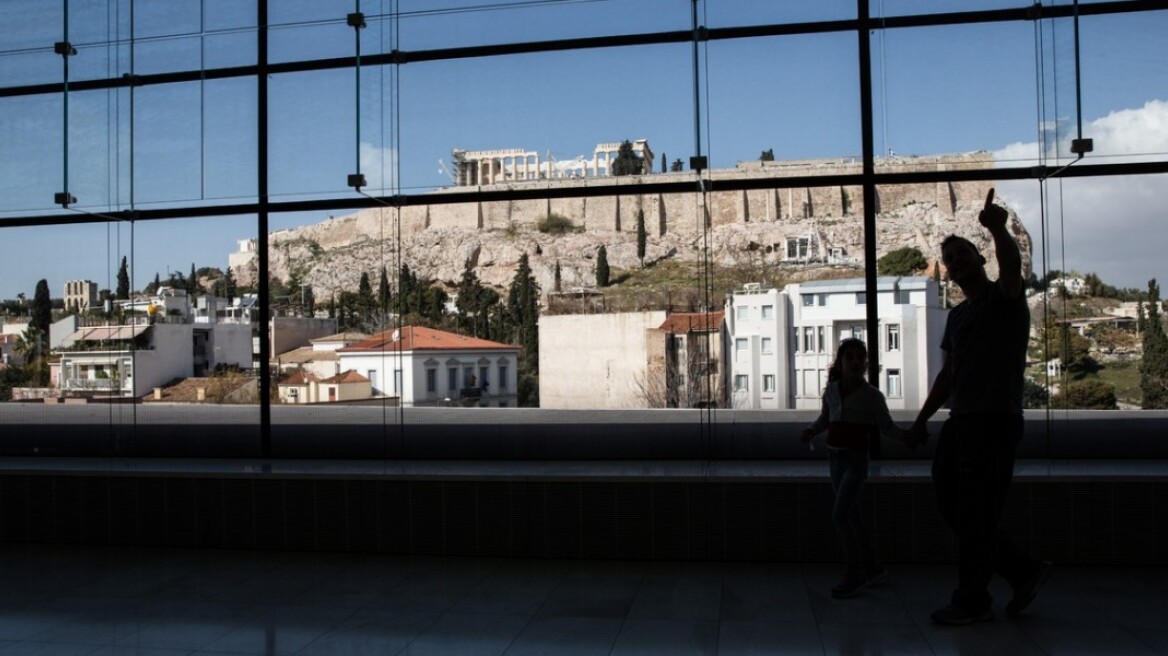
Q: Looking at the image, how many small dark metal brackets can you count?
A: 6